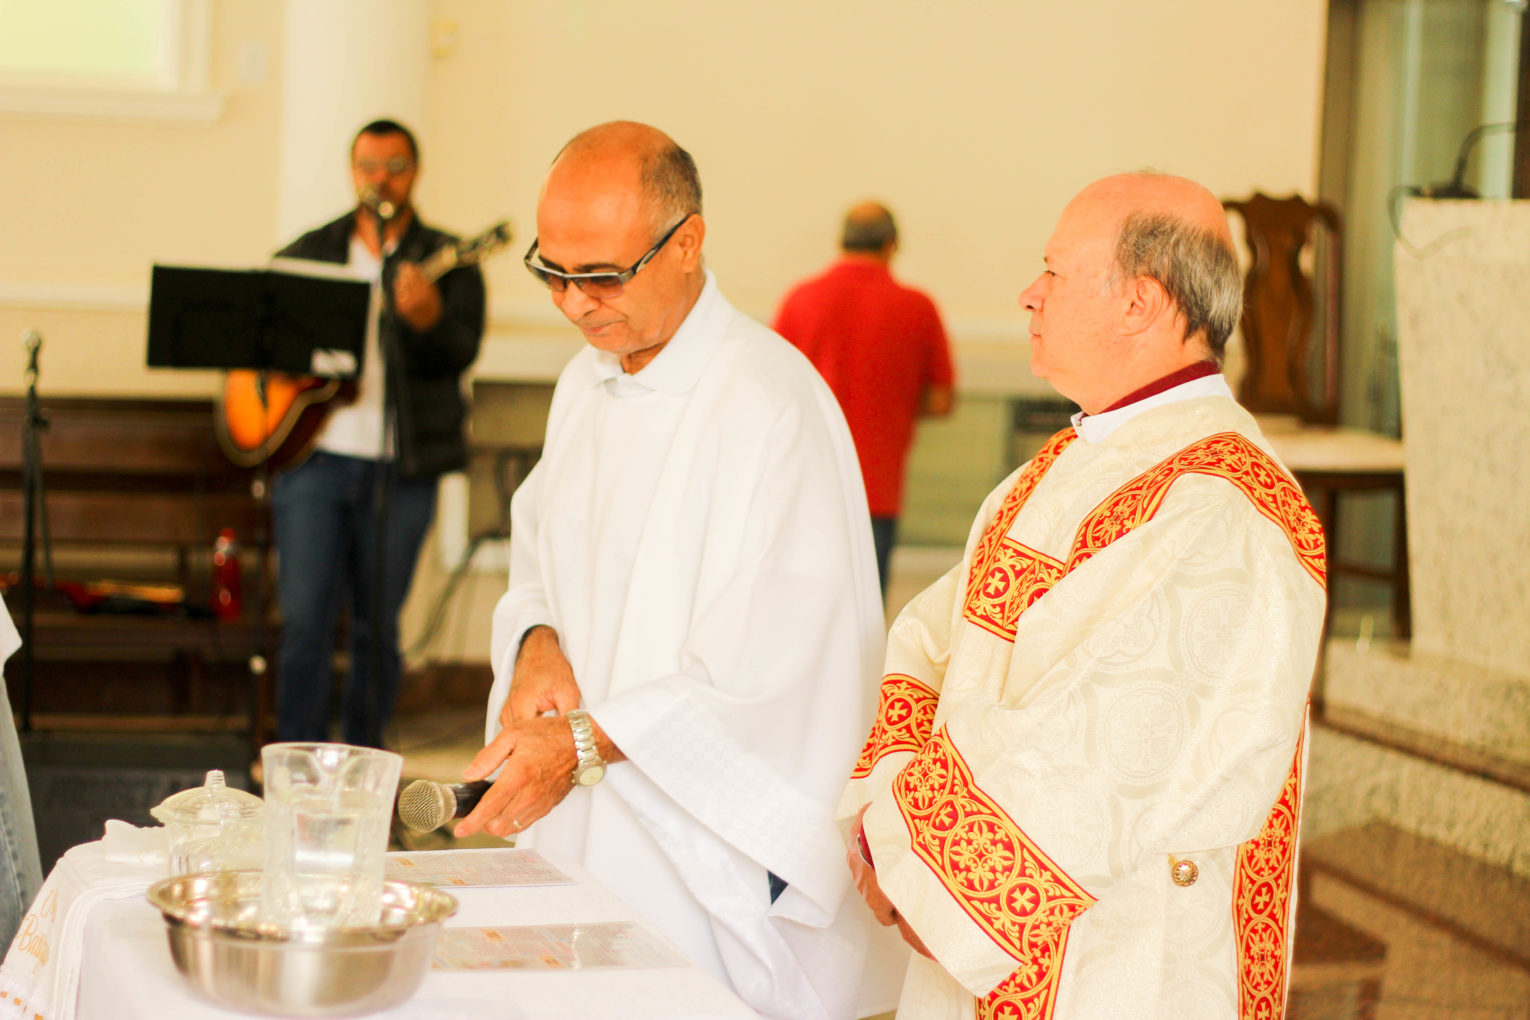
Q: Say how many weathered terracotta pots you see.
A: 0